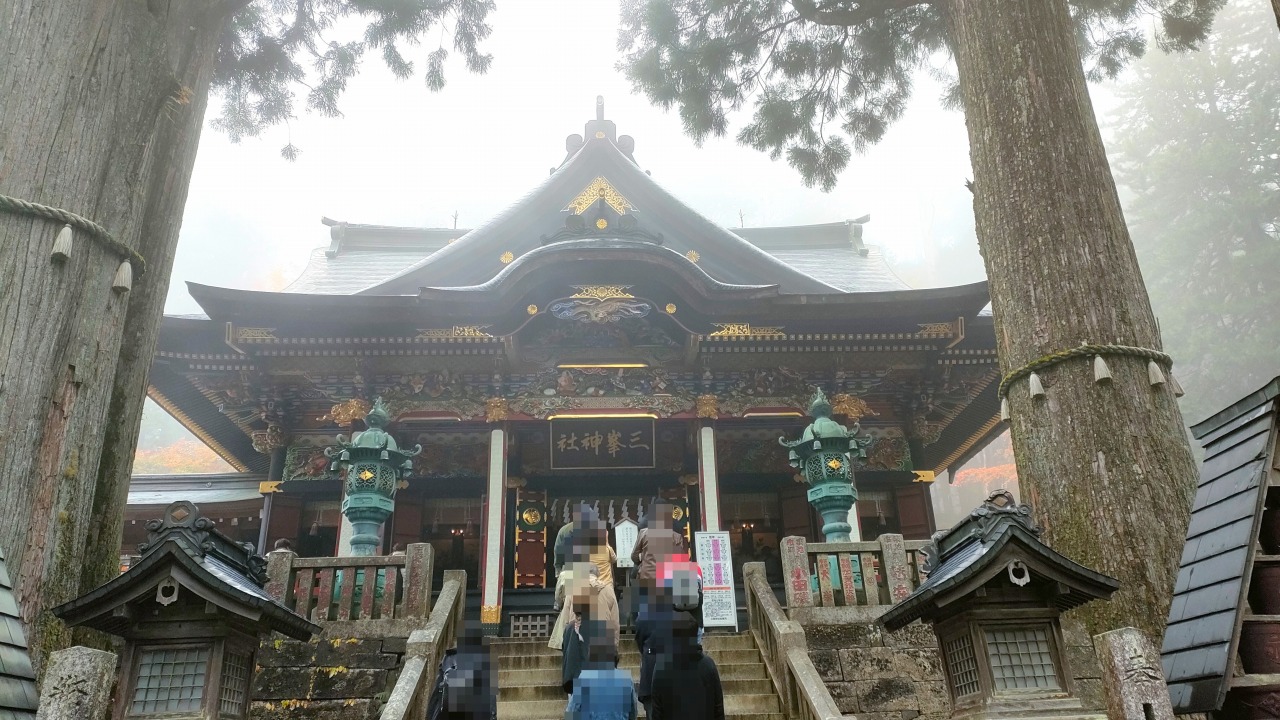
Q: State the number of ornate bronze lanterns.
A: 2